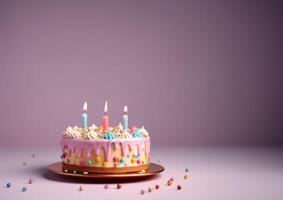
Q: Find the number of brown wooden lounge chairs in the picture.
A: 0